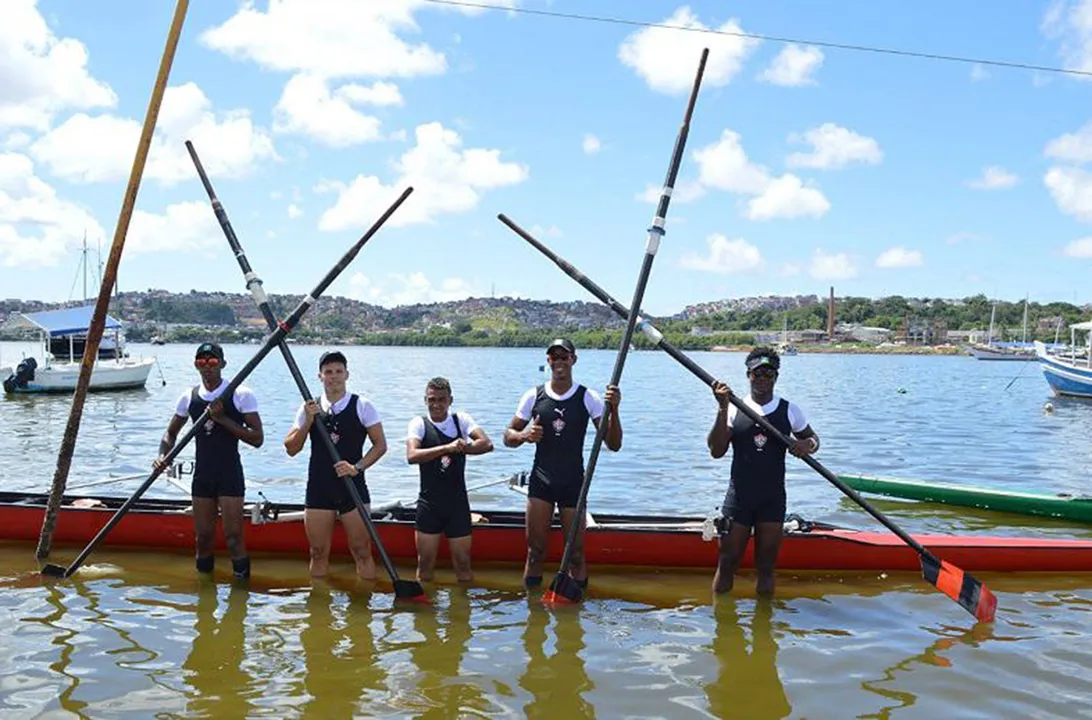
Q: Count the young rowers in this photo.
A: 5